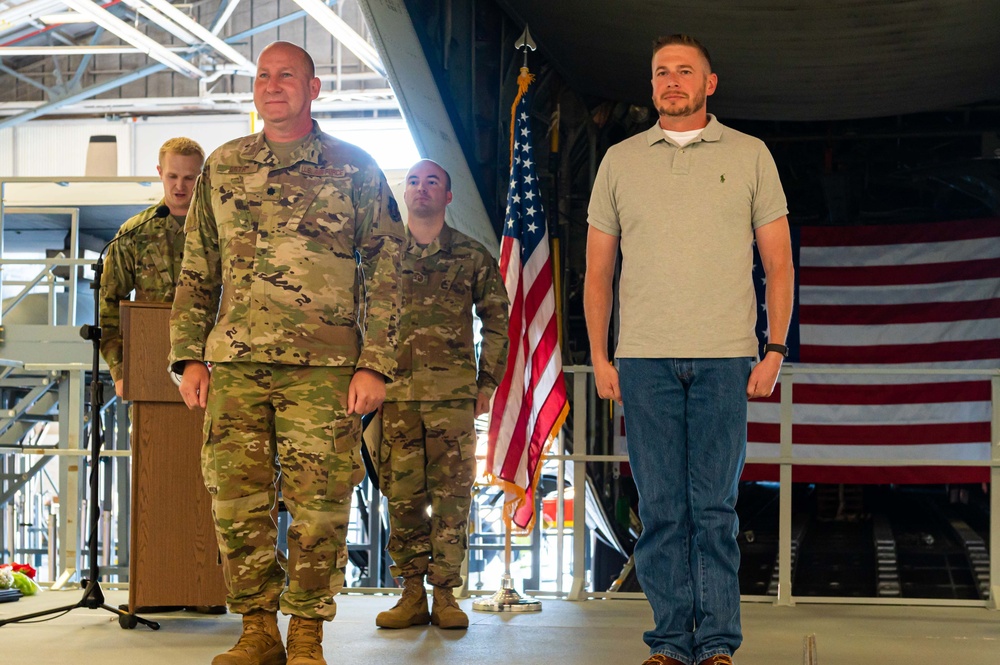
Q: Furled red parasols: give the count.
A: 0